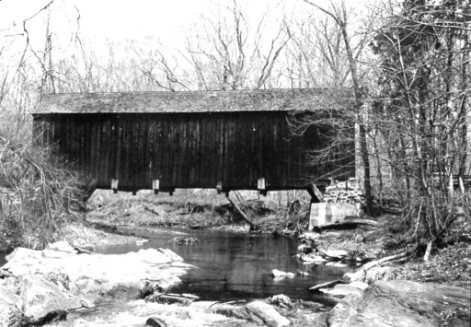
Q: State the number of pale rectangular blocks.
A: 4